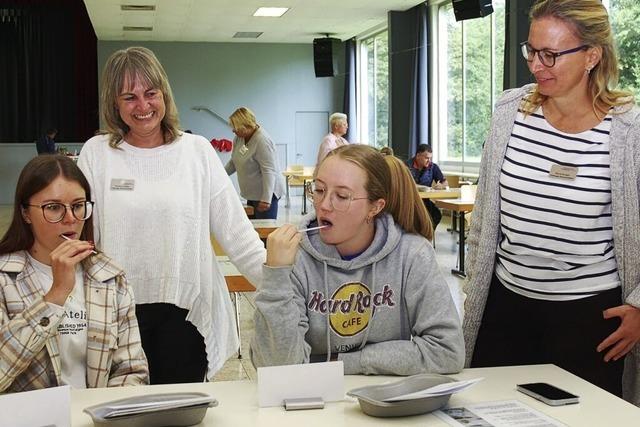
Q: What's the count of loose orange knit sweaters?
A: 0